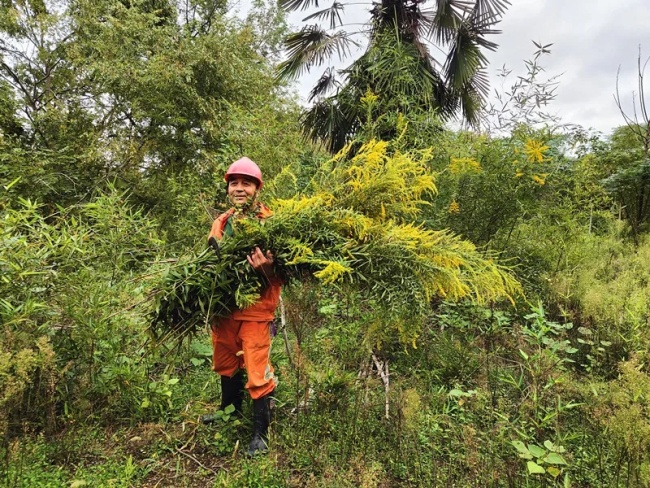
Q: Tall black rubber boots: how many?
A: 2